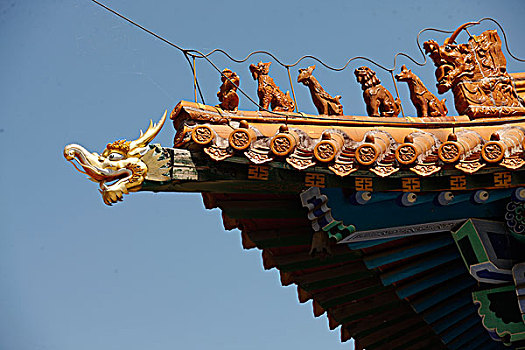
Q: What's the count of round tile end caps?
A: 8